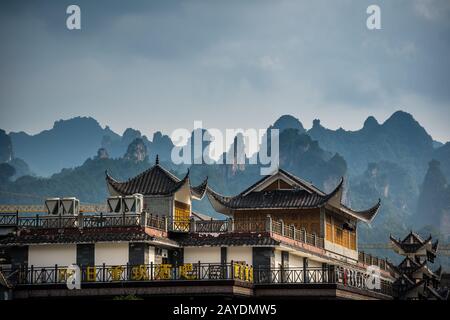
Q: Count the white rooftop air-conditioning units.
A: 4